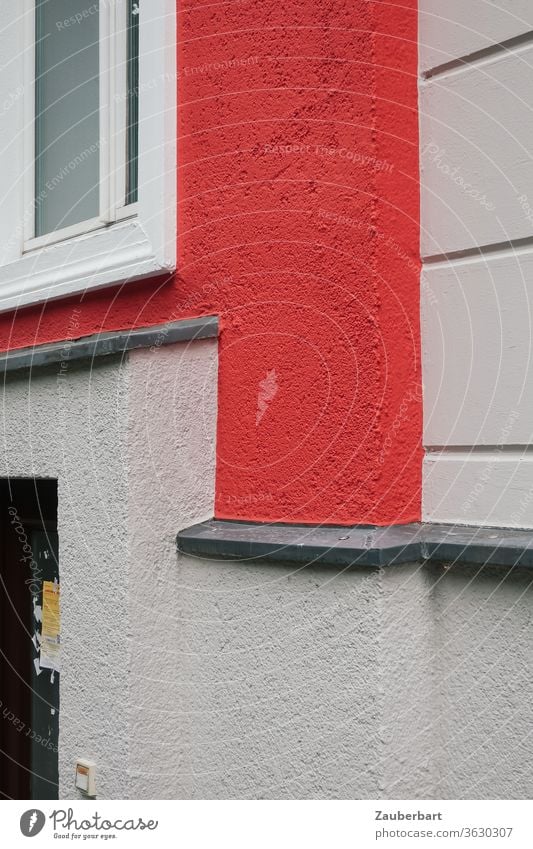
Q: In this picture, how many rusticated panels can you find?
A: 4